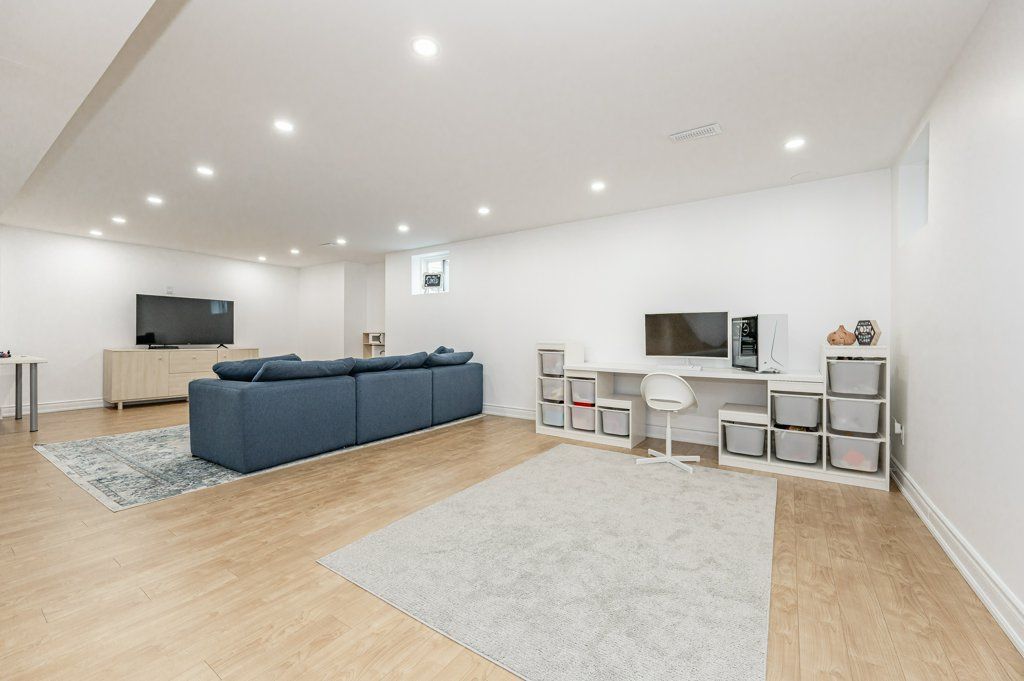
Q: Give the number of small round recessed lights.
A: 13